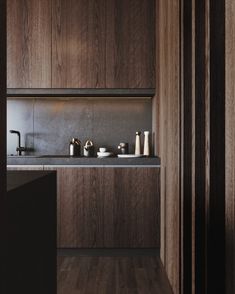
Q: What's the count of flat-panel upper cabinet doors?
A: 3